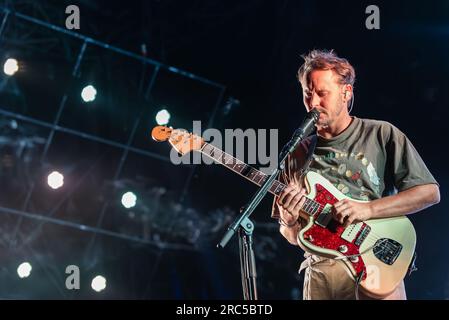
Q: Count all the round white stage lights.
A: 7